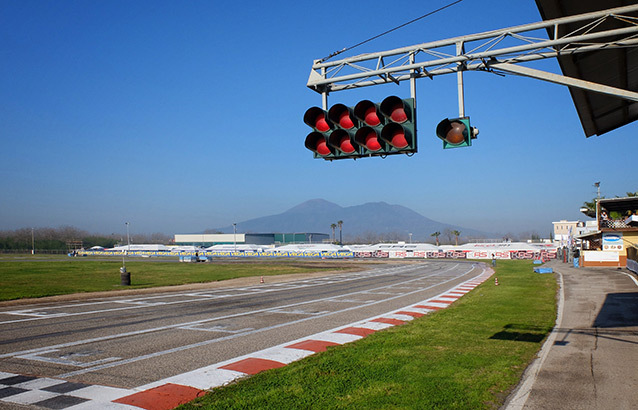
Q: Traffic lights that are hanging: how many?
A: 9